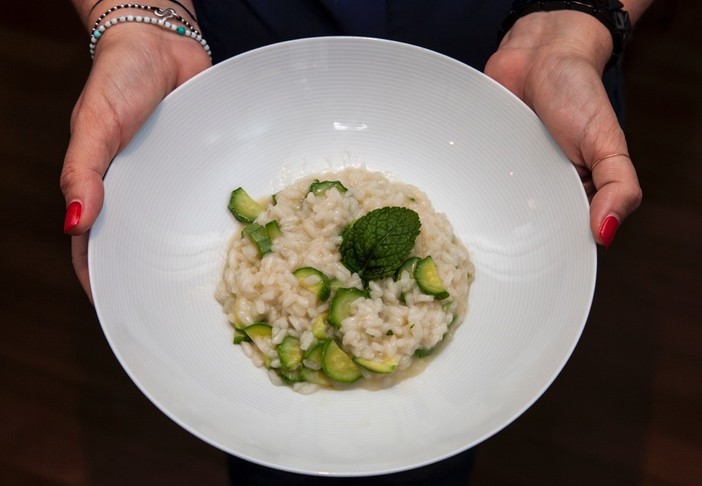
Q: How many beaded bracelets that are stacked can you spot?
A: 2